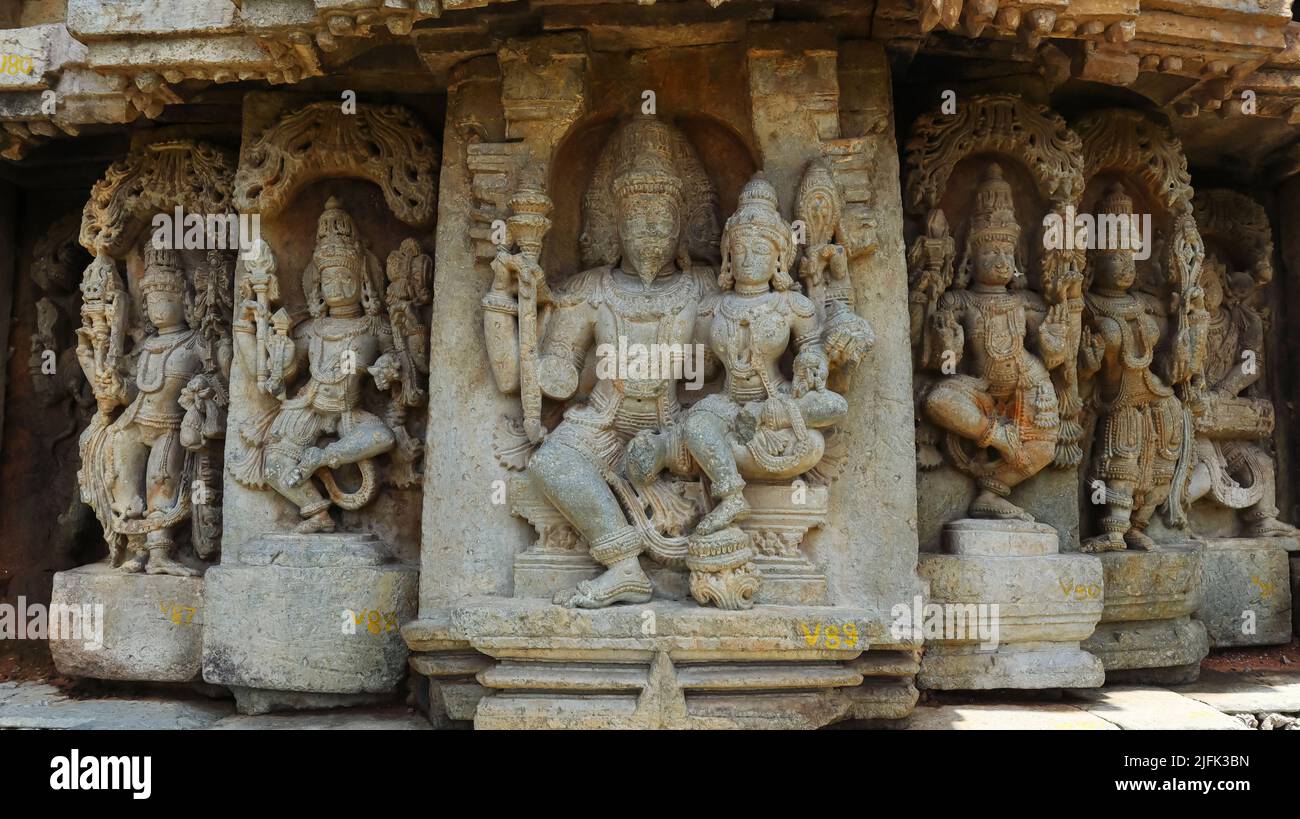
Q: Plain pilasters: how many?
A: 2